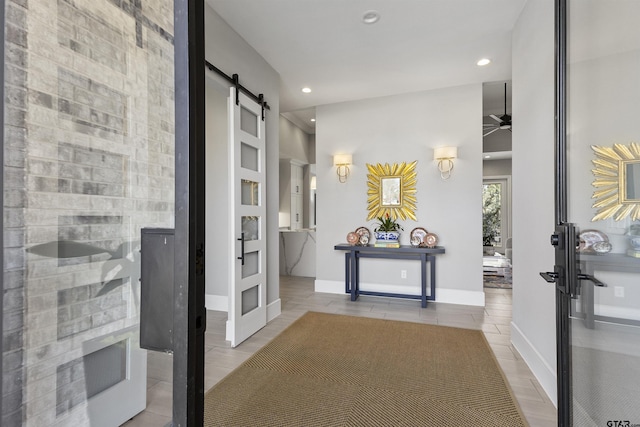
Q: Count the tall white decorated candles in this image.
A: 0